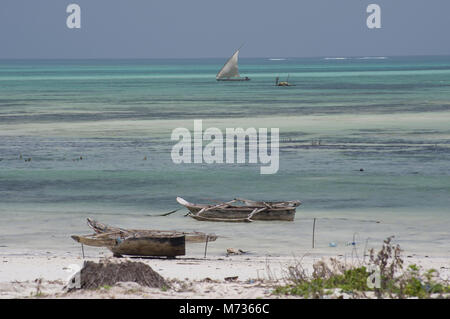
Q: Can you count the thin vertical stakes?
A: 3